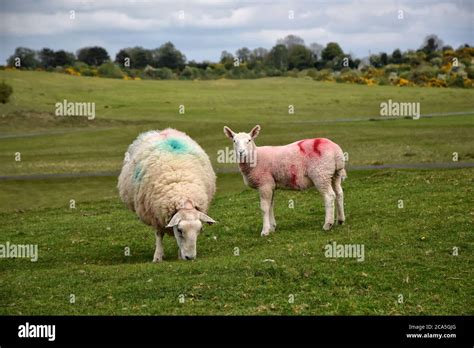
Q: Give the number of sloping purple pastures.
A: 0